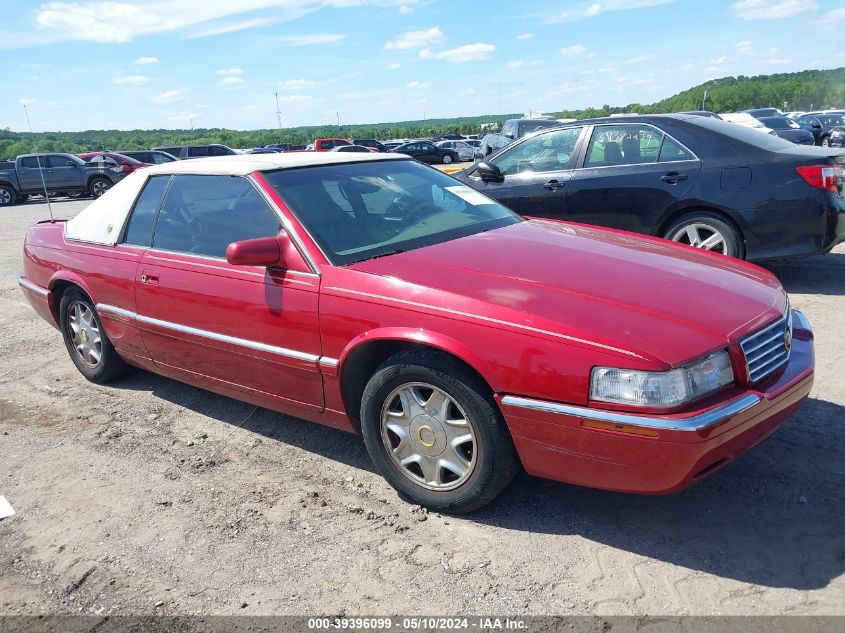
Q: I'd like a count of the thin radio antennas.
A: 1